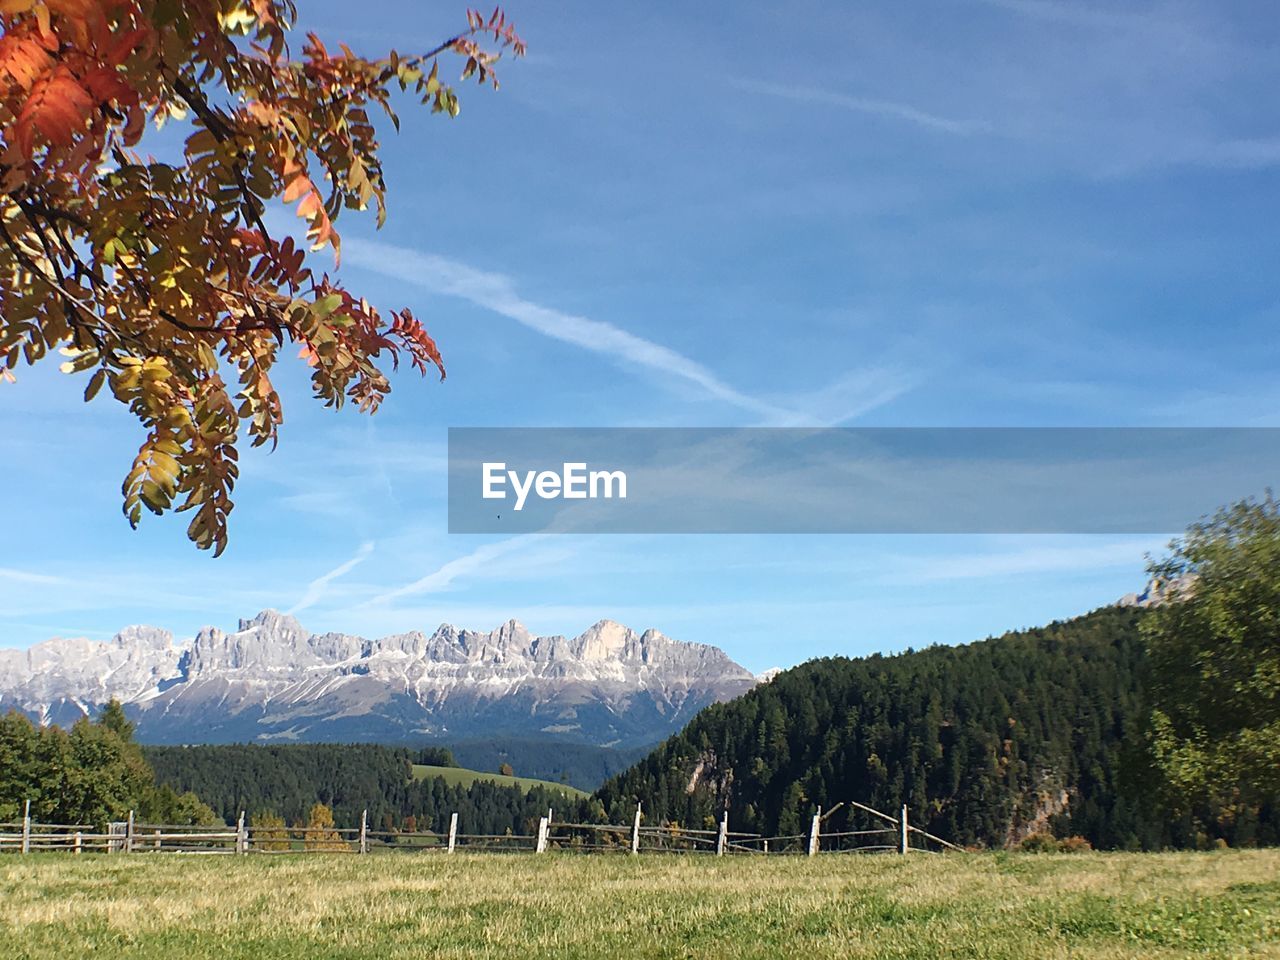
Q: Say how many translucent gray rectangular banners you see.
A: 1